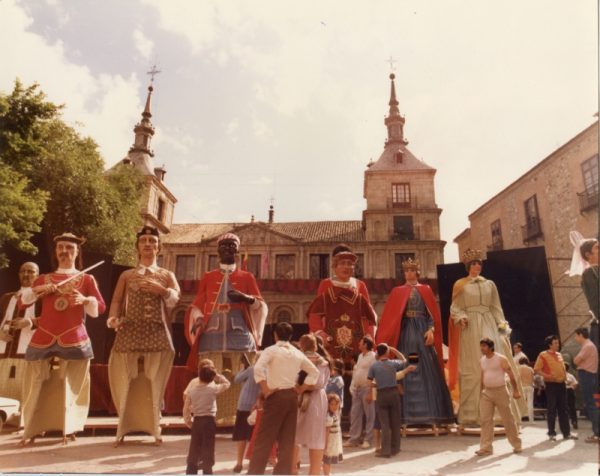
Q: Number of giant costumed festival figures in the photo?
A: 8